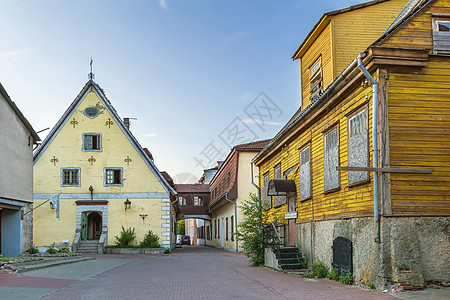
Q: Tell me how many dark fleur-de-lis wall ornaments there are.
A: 5